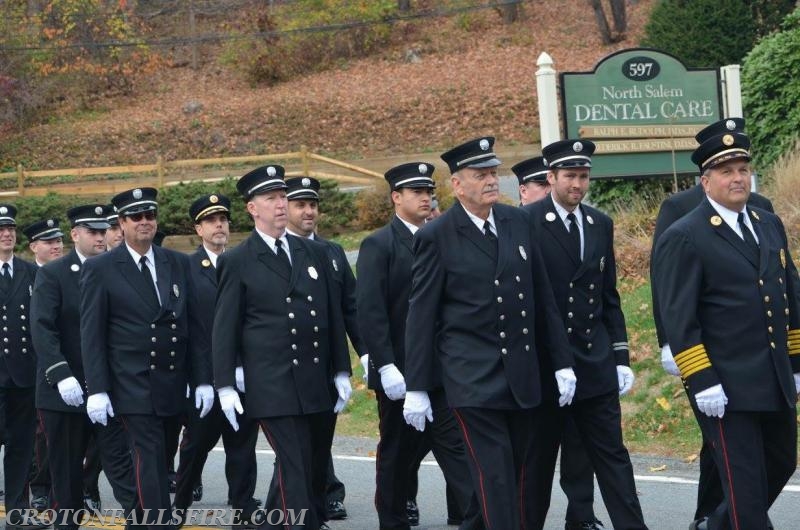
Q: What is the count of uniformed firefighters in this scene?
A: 14